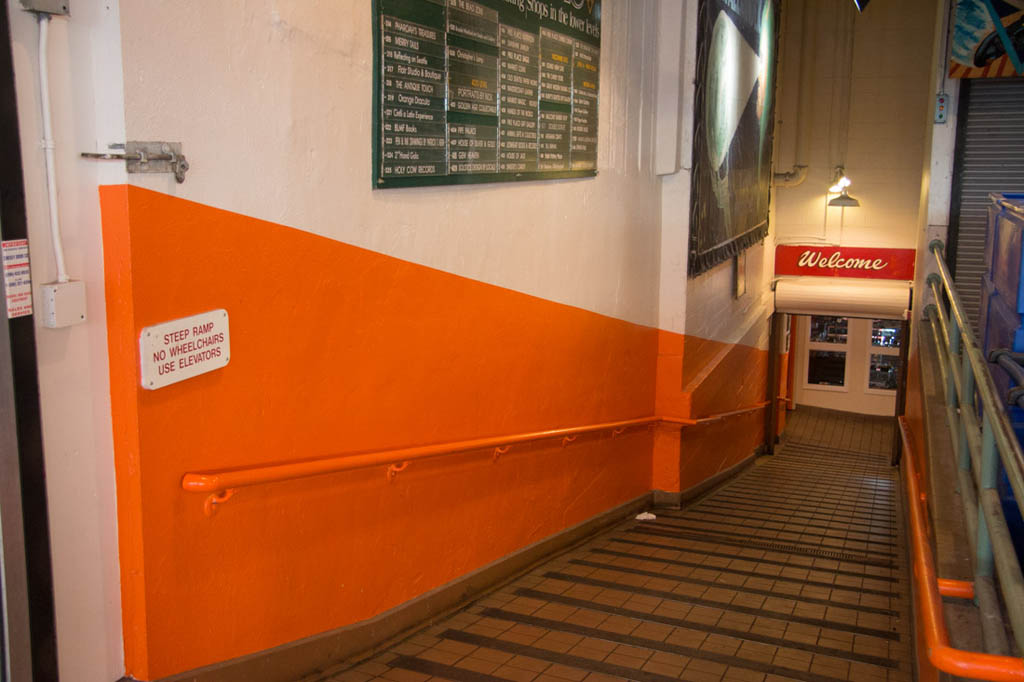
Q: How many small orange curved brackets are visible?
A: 5